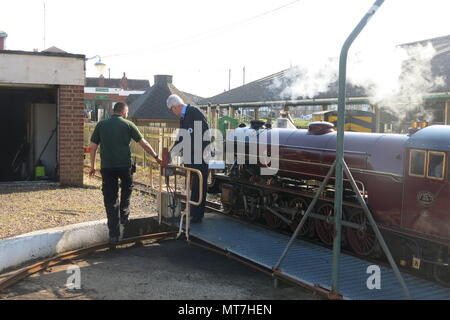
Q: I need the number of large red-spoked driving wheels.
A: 4